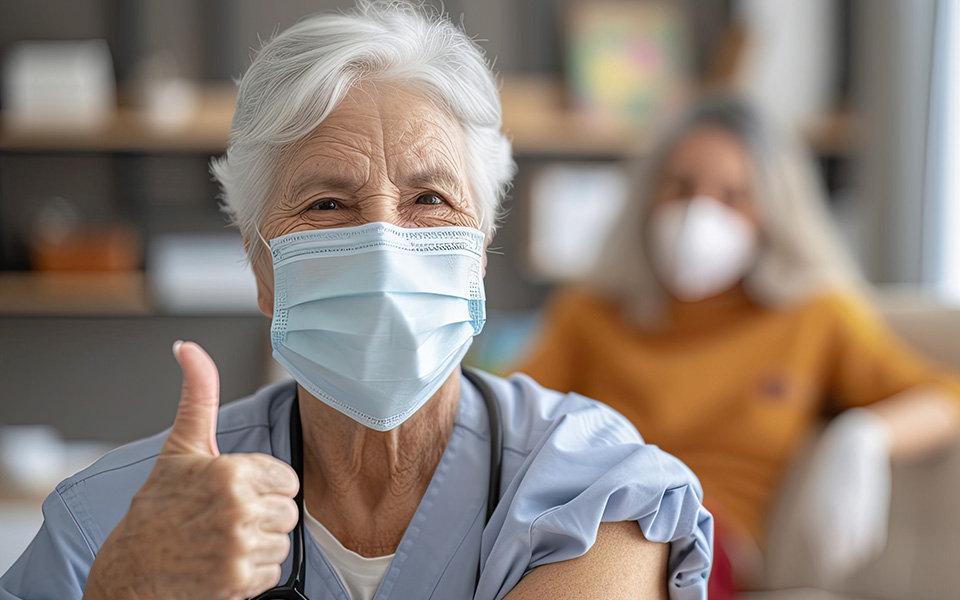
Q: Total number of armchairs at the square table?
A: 0